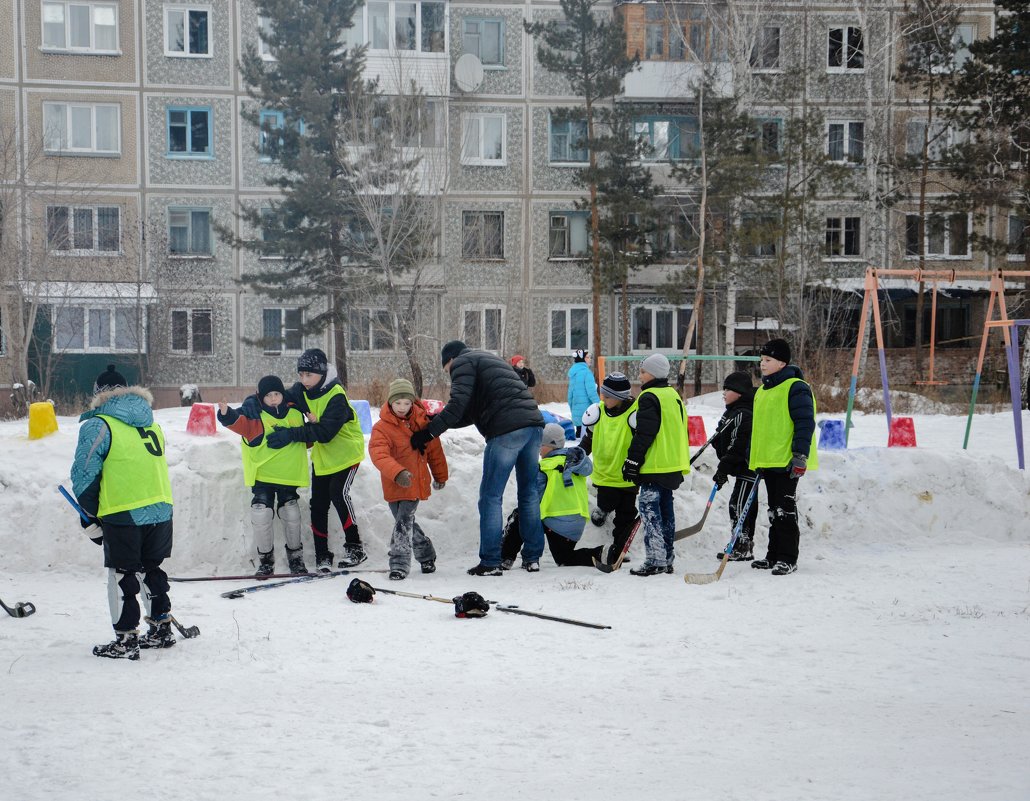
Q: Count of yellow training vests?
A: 7